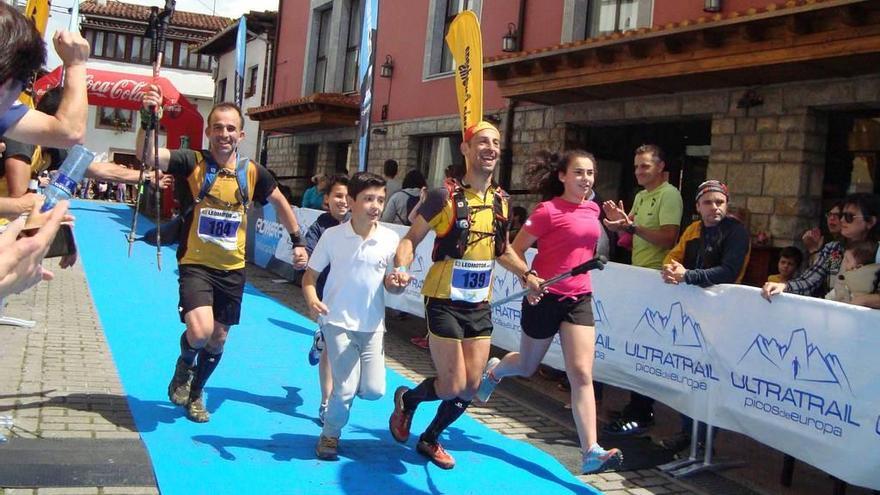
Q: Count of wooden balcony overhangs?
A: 2